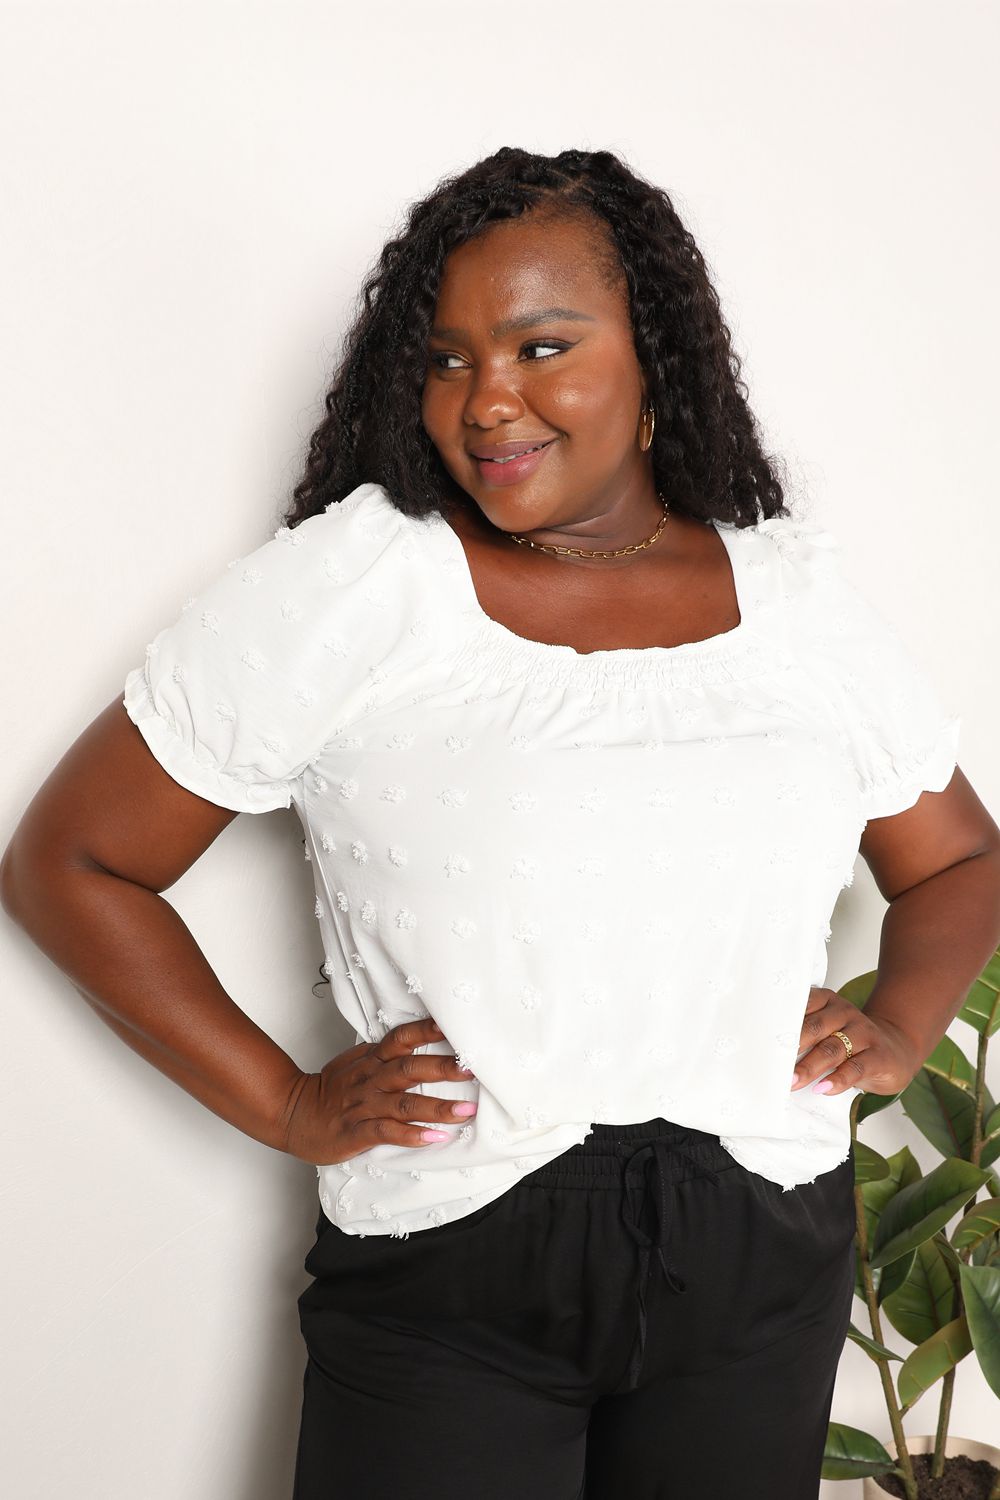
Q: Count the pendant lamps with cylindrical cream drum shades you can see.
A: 0